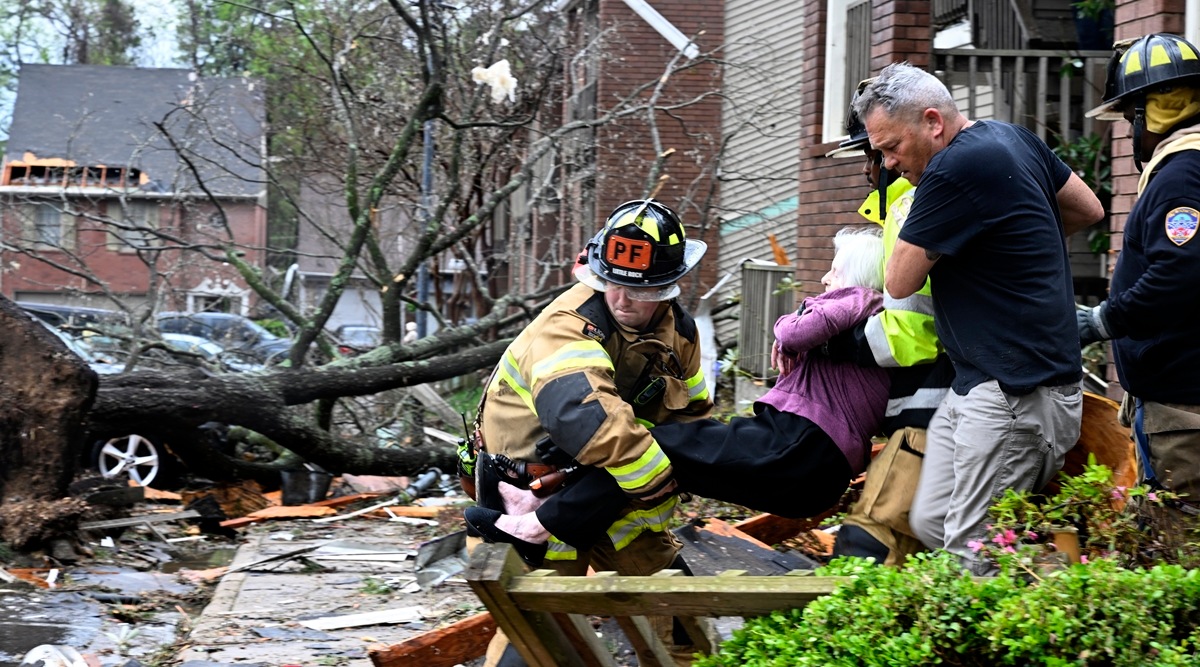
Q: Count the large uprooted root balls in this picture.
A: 1